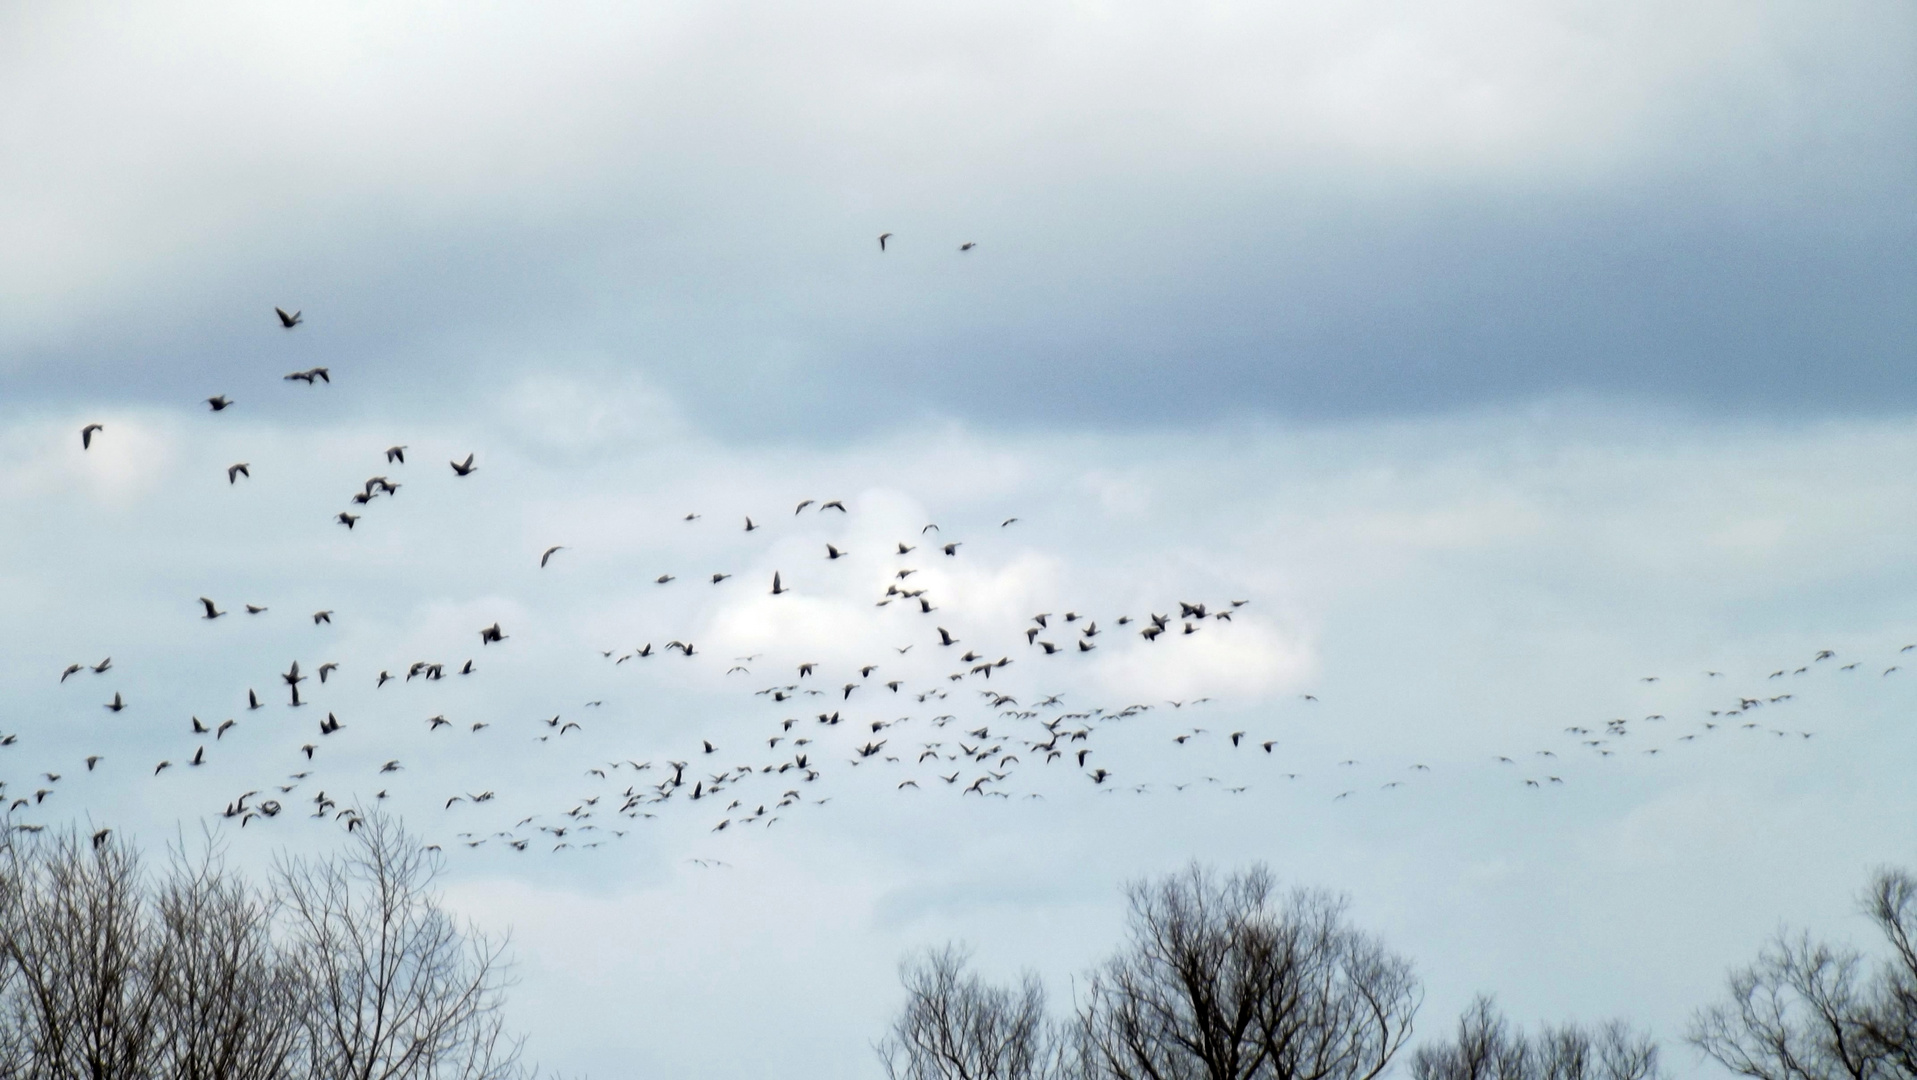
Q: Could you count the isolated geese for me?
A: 2